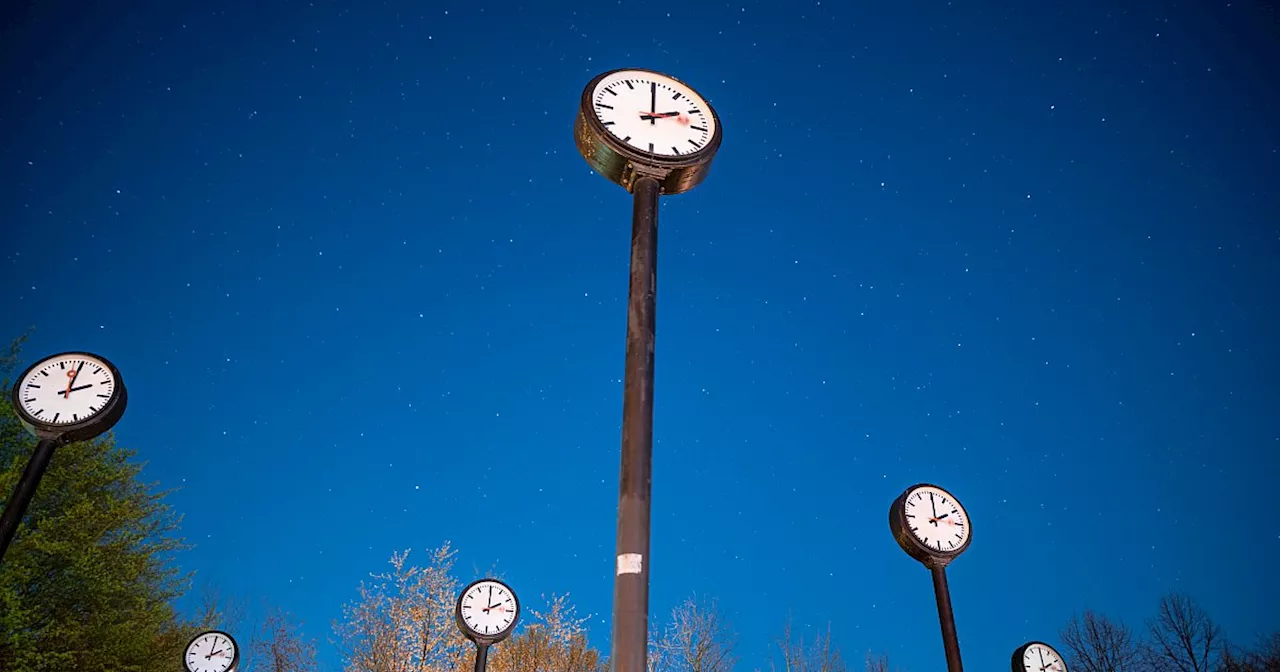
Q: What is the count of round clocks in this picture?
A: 6